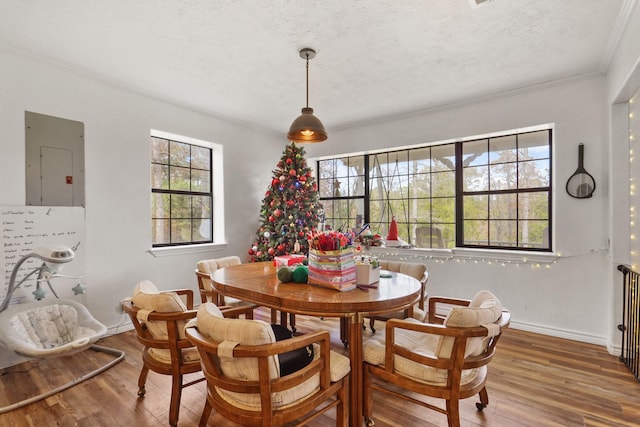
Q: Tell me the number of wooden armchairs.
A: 5